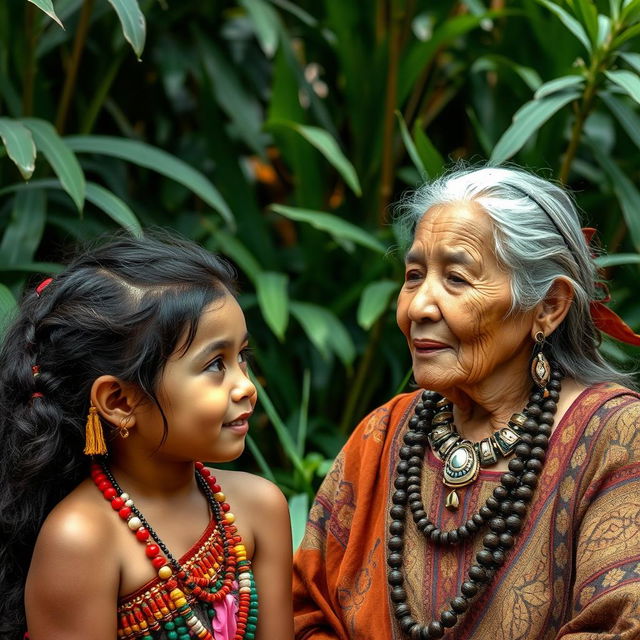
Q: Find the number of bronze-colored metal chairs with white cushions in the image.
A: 0